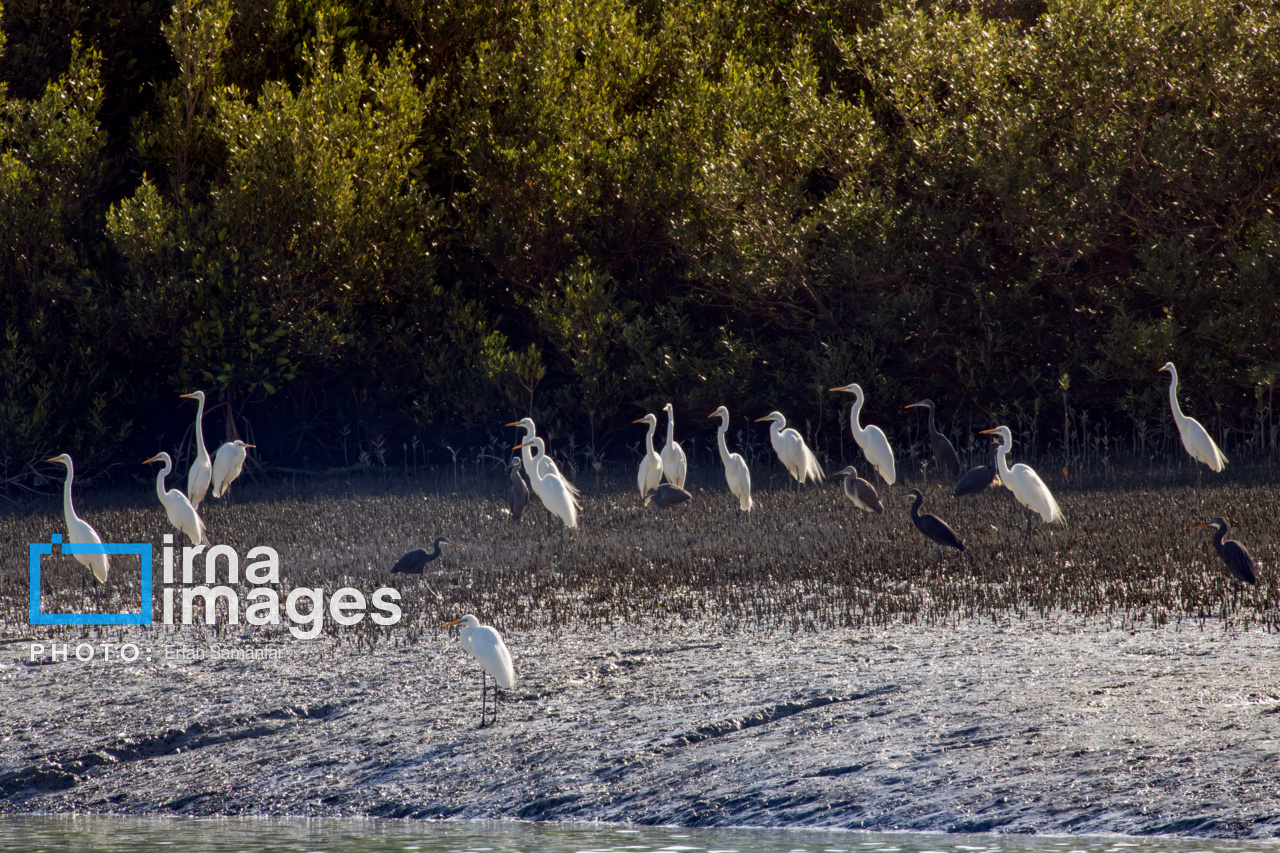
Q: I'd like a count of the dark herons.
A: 8